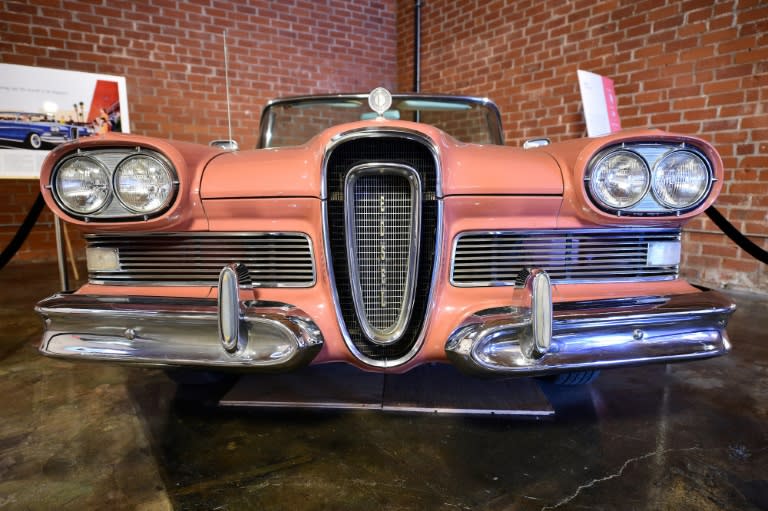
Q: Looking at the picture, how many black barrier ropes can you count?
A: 2